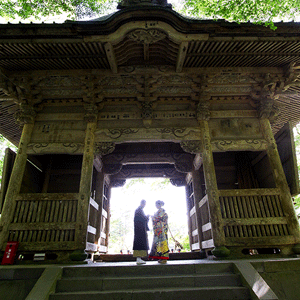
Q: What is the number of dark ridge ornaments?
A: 1